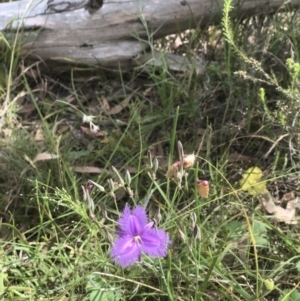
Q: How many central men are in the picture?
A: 0